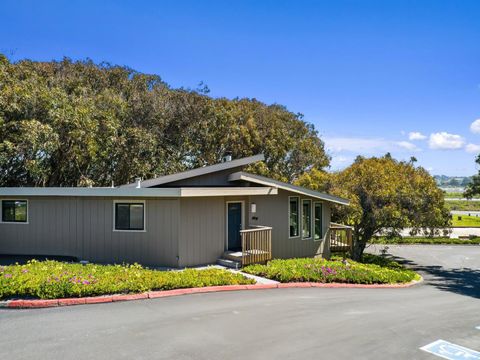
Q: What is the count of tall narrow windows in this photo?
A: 3